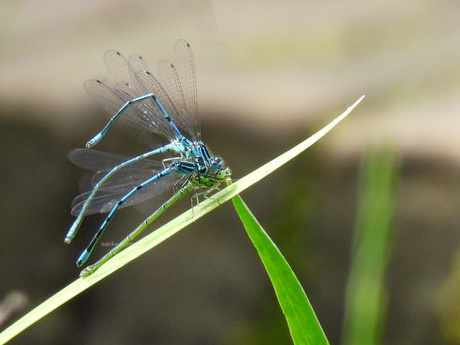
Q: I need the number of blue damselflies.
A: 3